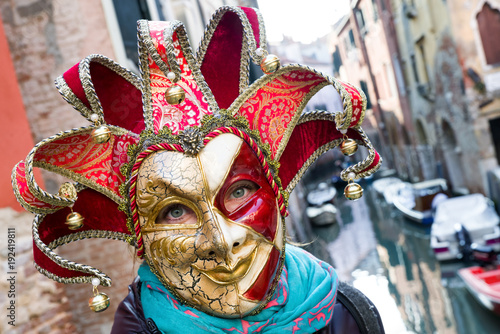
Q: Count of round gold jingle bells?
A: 7